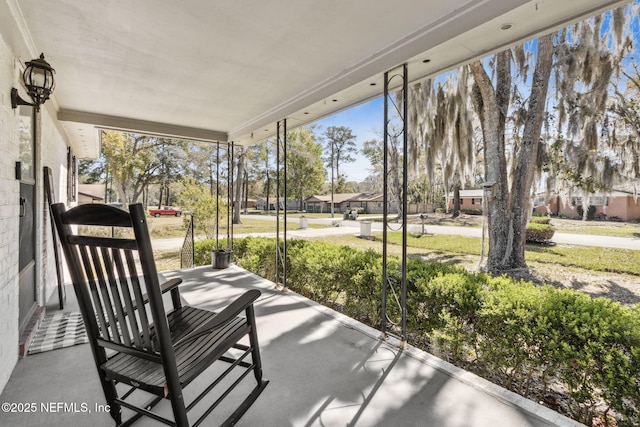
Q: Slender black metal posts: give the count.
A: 7